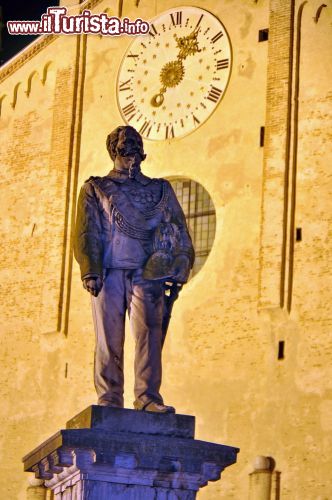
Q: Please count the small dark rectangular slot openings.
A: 4